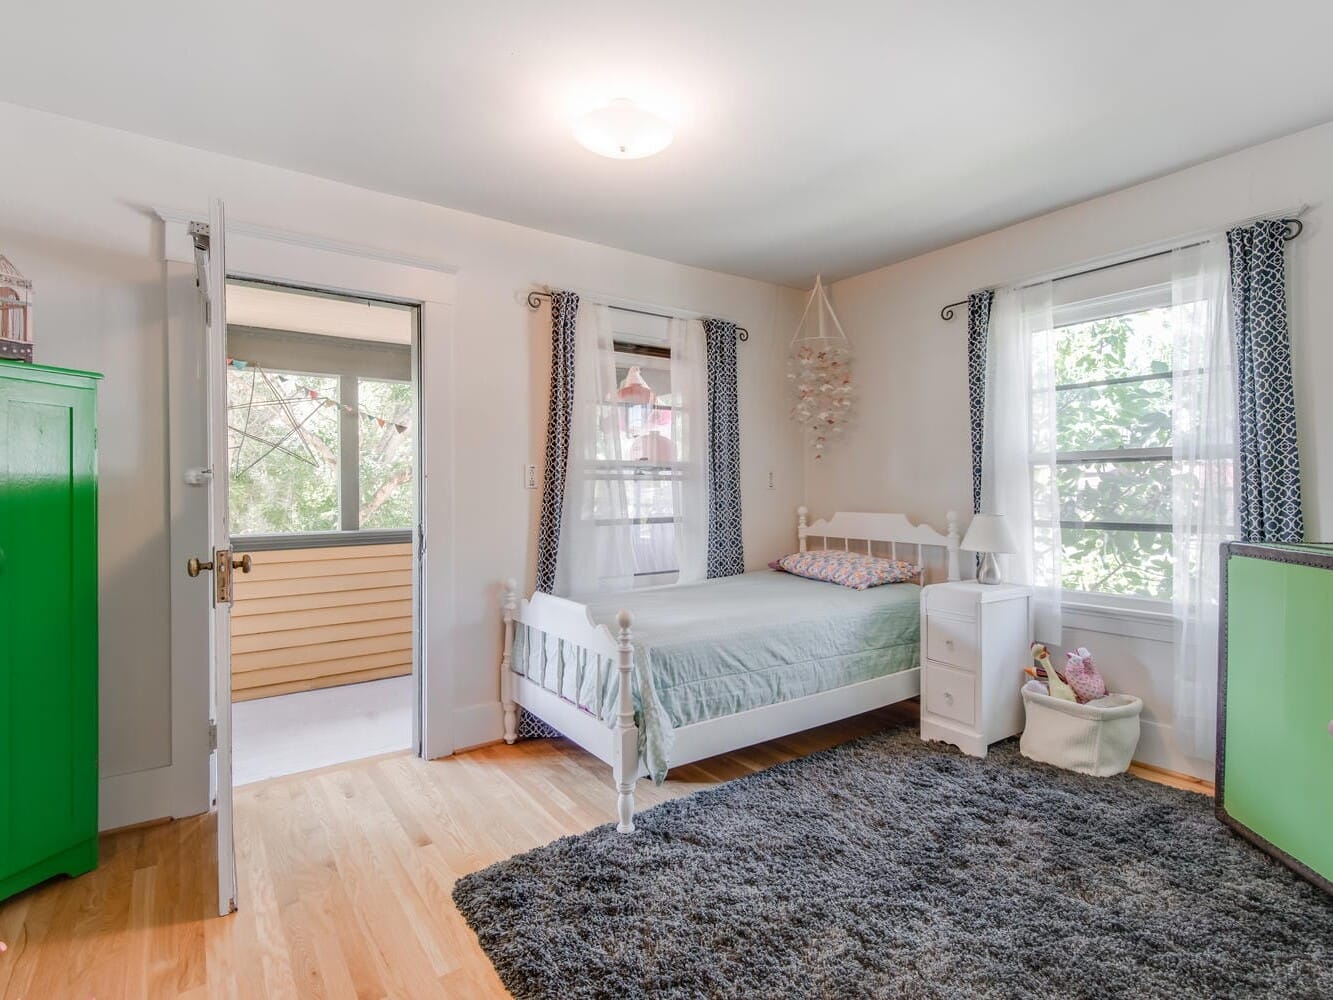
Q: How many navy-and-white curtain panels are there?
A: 4